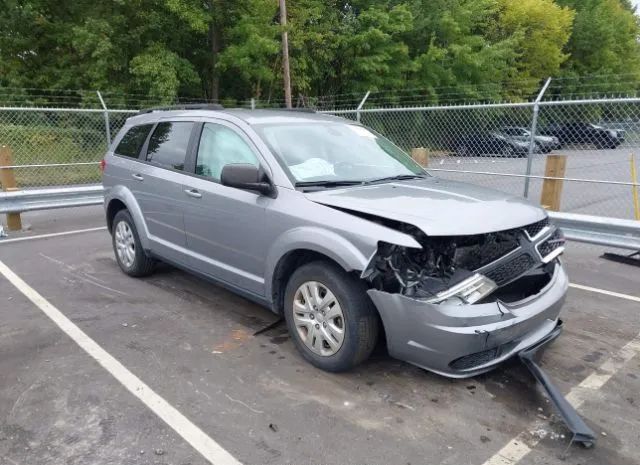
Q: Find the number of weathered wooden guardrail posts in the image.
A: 3